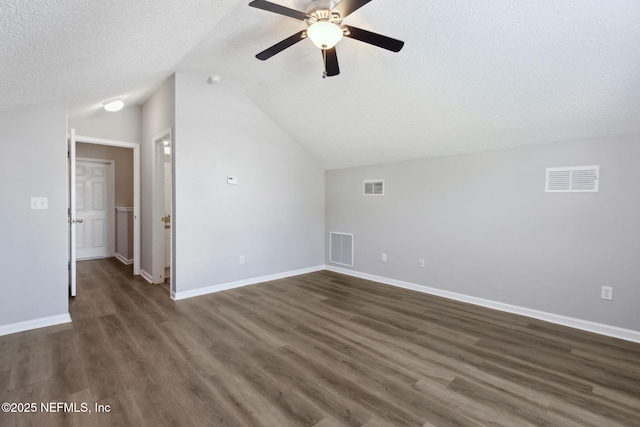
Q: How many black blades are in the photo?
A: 5